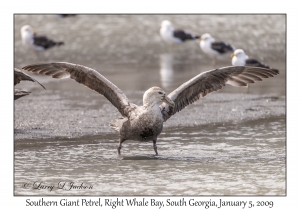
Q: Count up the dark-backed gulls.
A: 4